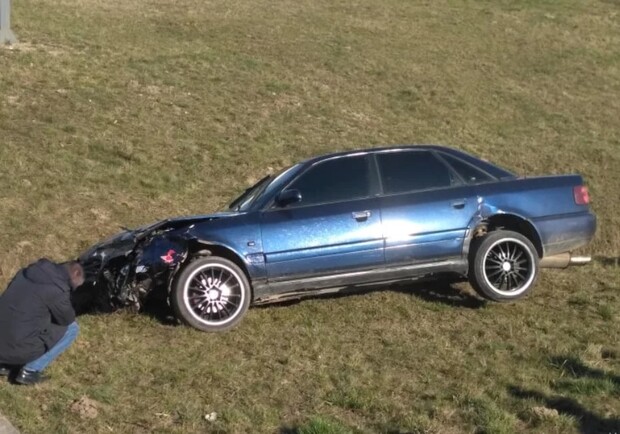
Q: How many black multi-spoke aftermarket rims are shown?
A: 2